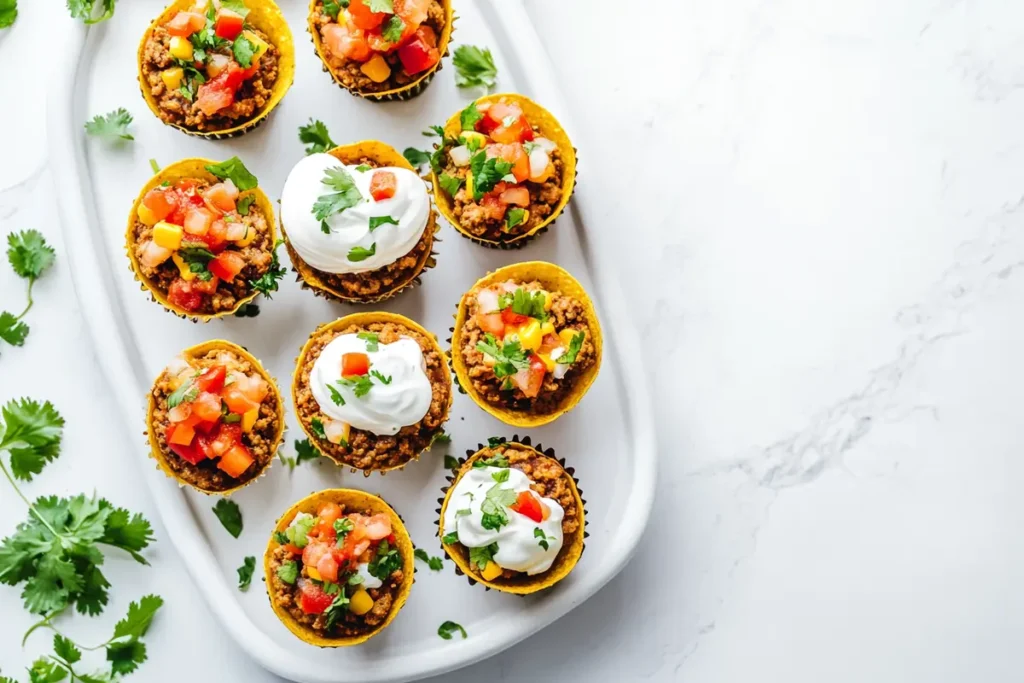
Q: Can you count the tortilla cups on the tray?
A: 10